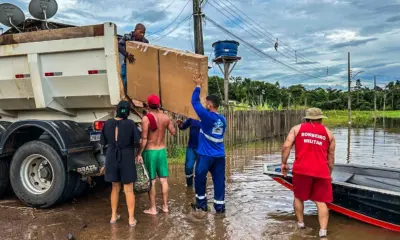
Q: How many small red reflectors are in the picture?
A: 3